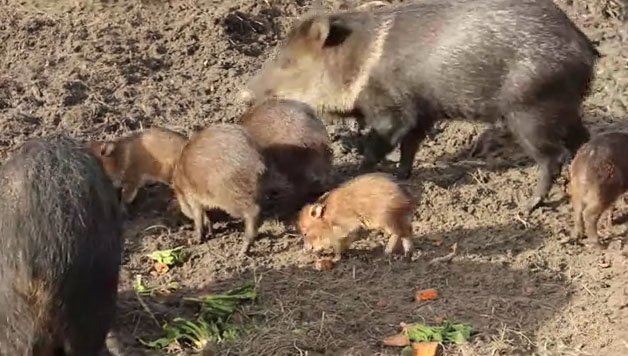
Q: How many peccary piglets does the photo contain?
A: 5